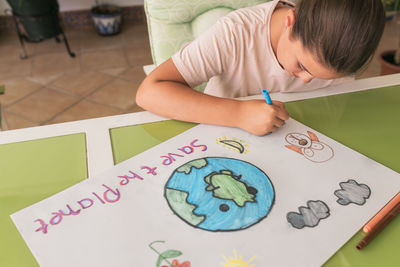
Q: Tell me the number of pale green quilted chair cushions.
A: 1